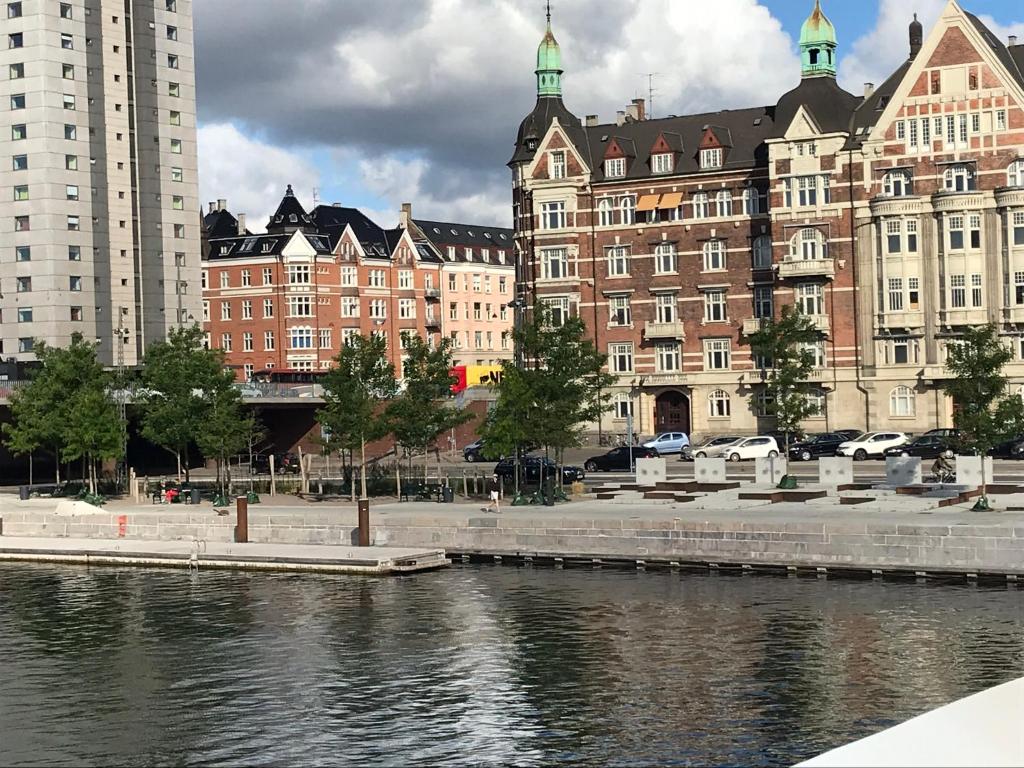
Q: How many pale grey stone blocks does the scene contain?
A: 6